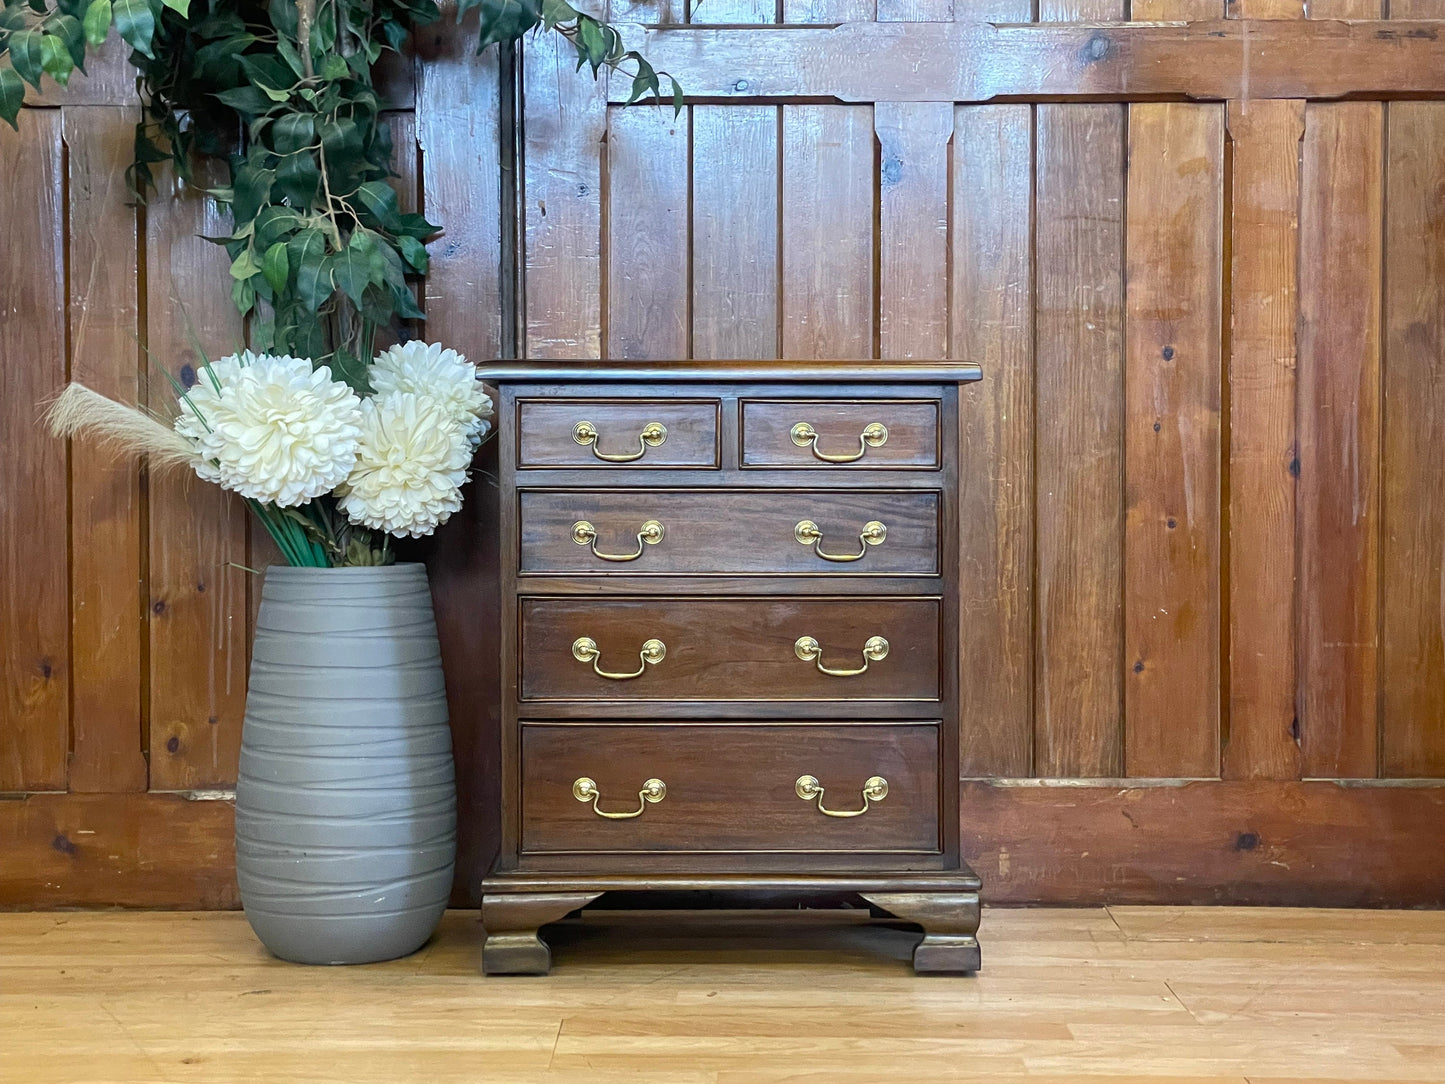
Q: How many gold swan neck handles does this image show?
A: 8